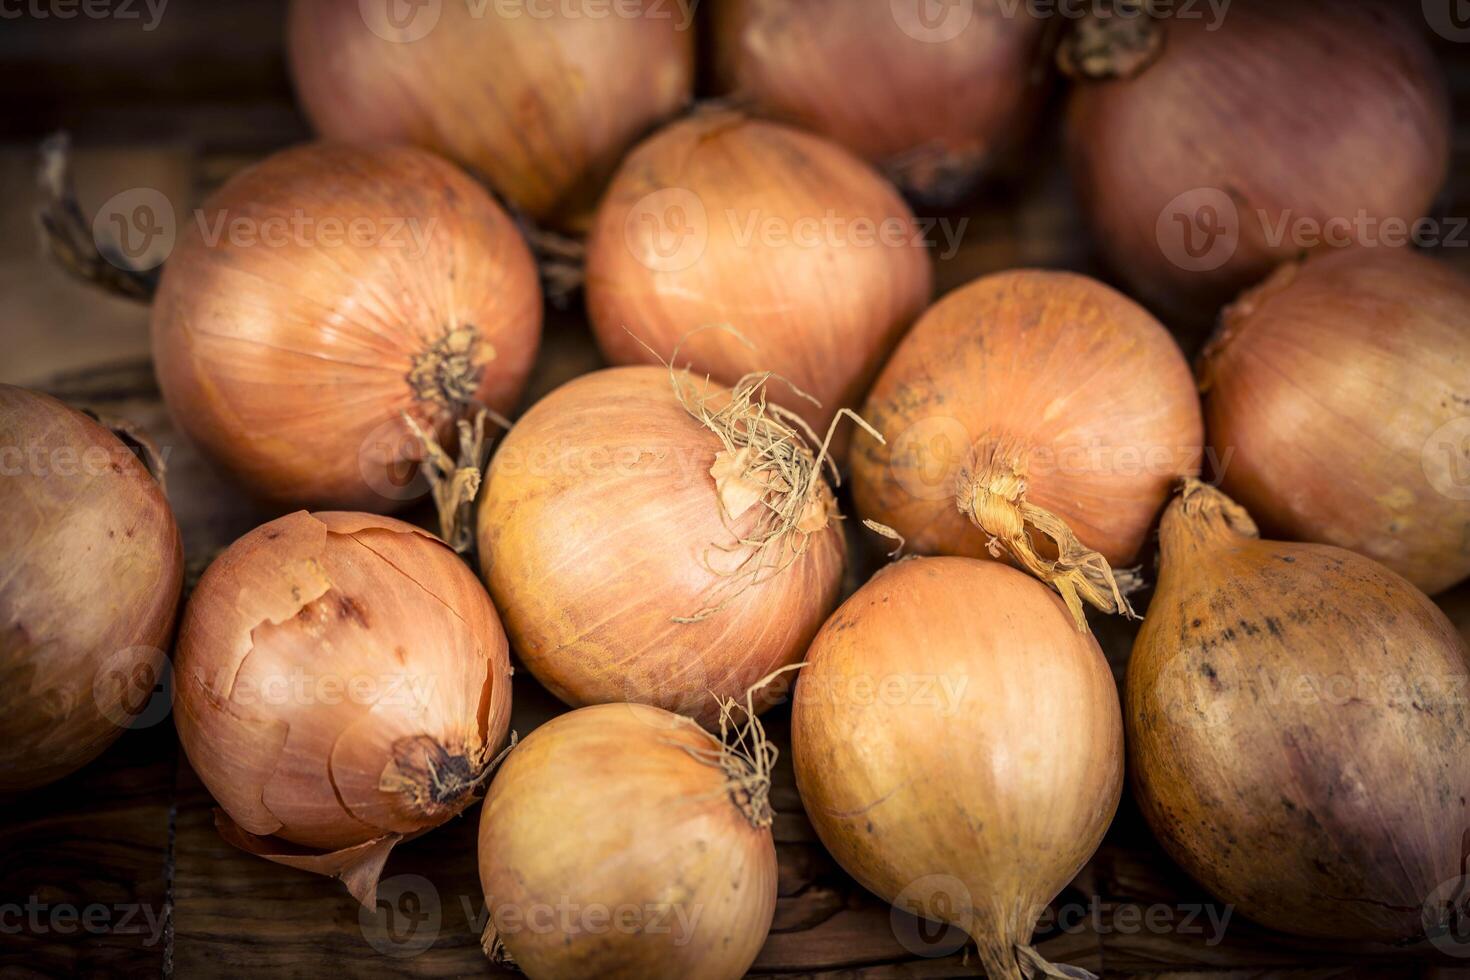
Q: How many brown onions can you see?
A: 13